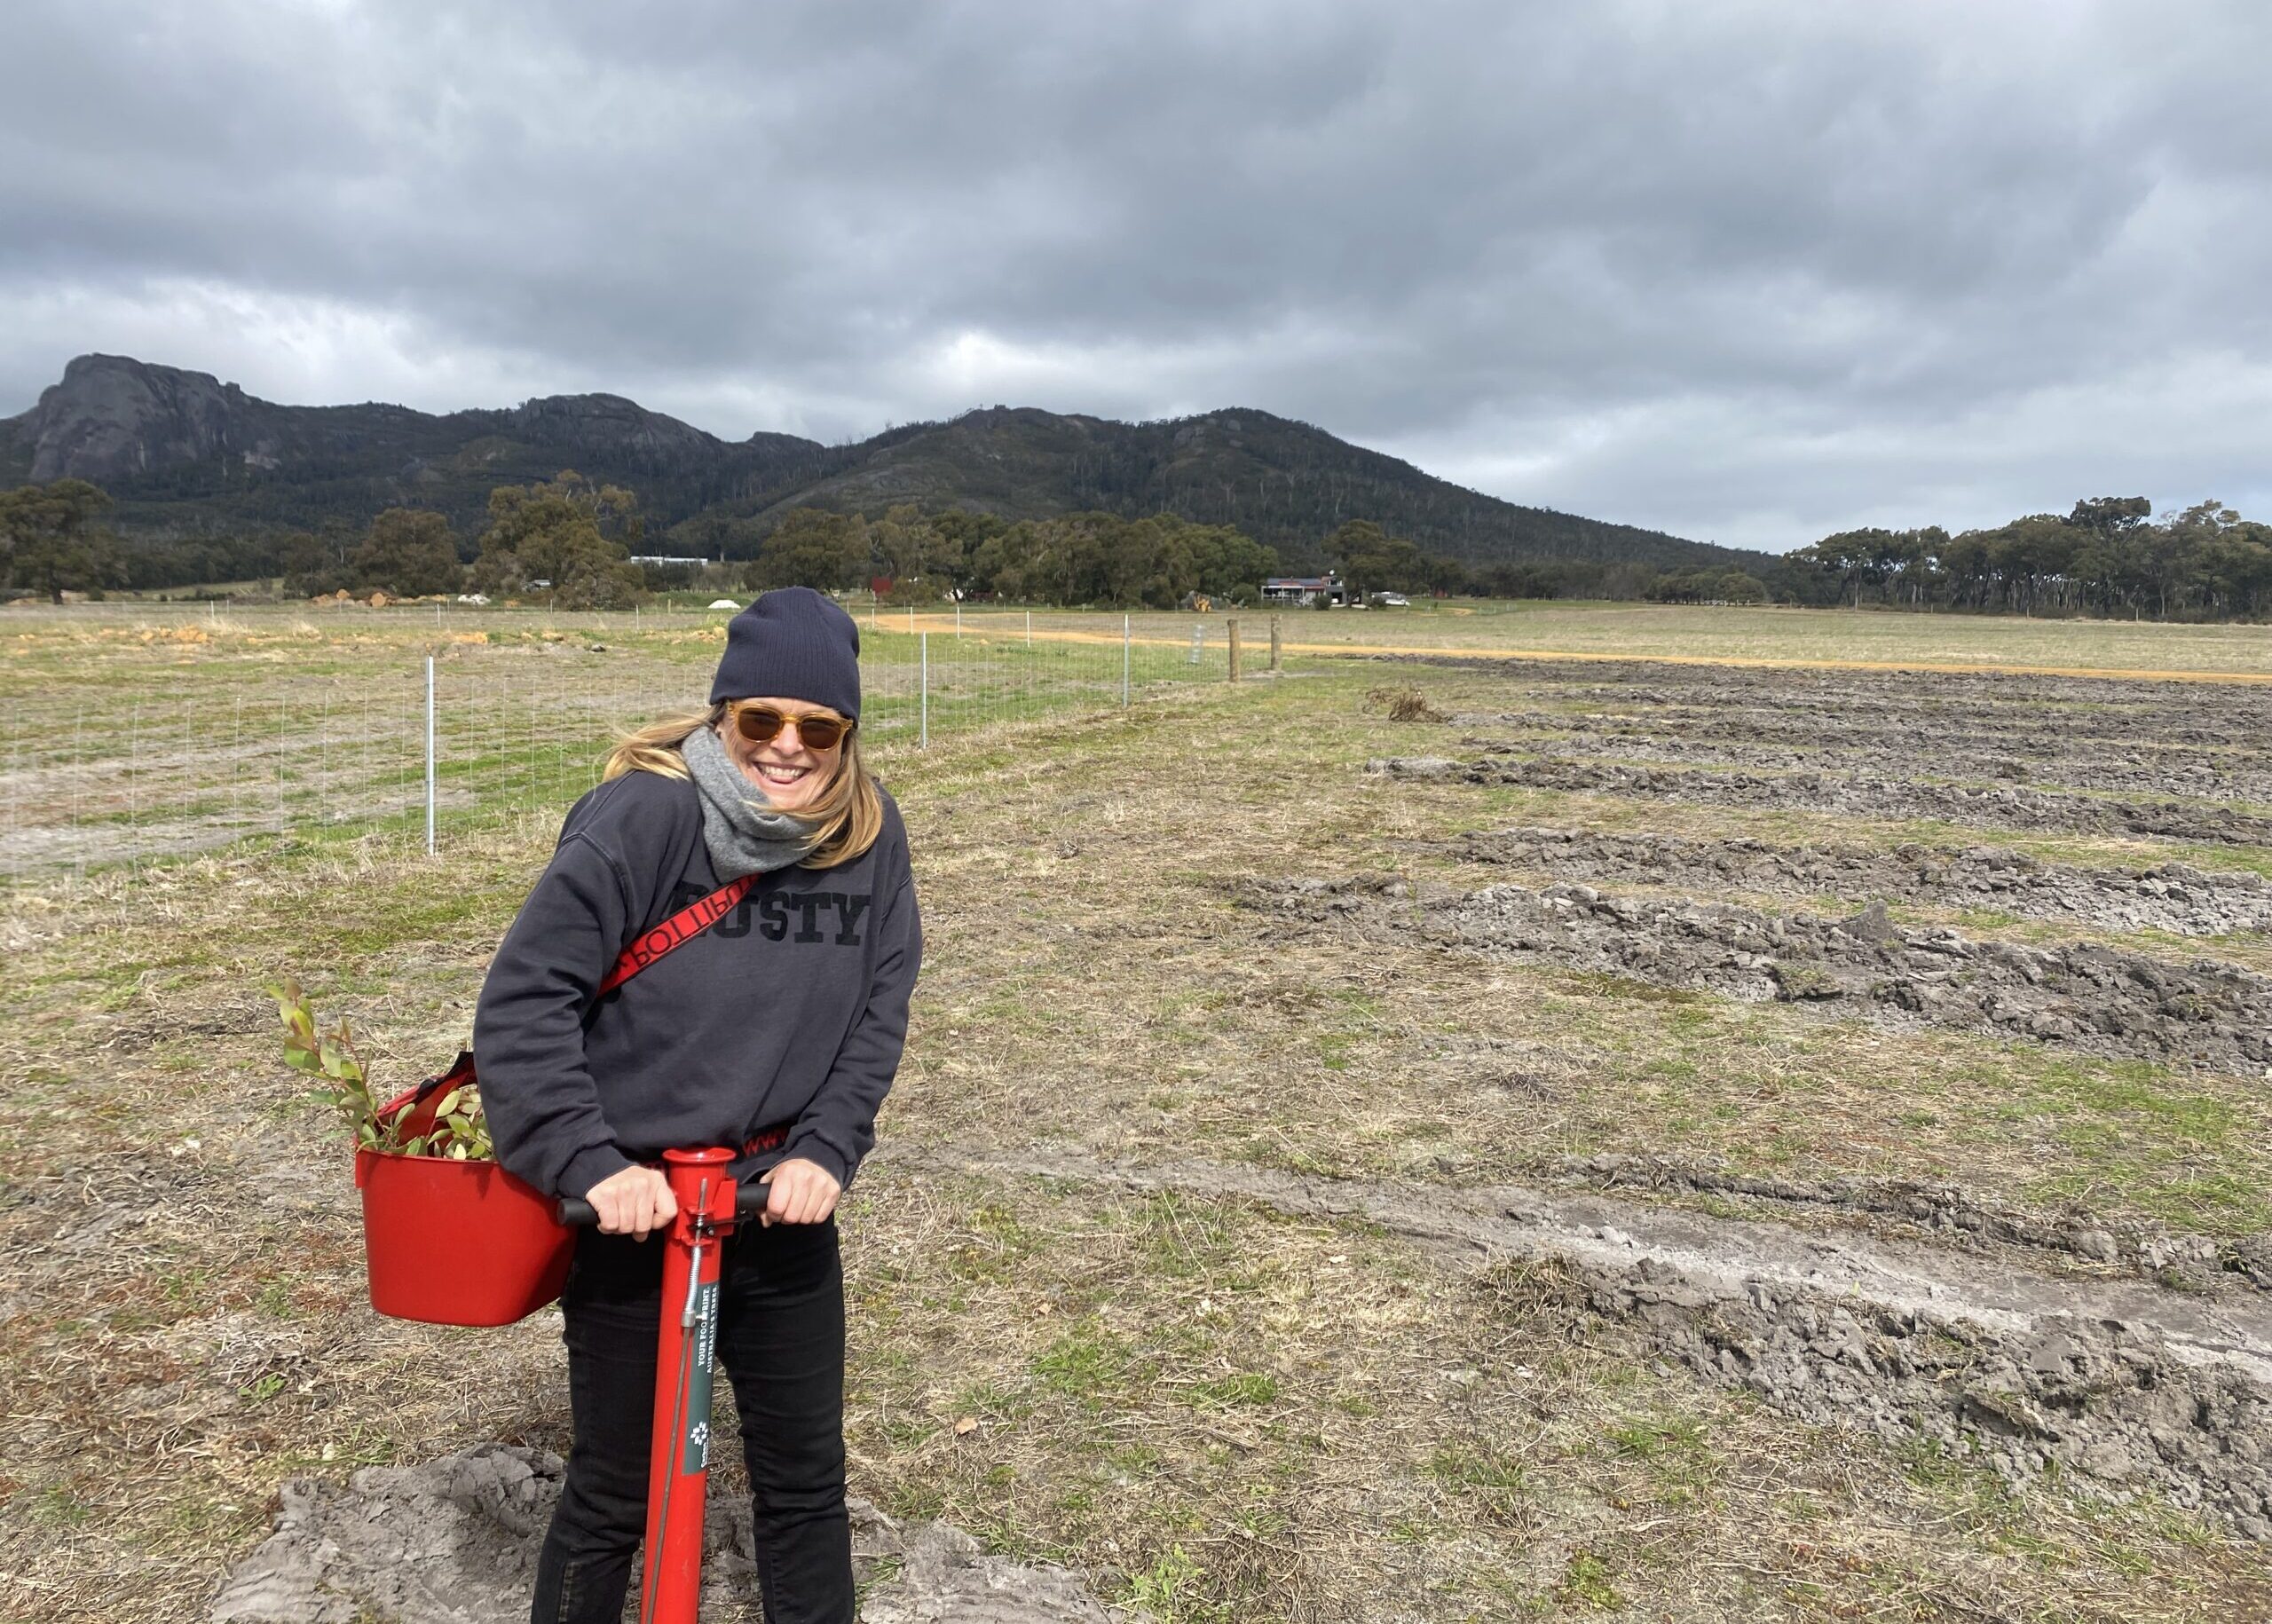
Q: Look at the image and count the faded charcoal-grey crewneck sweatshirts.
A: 1